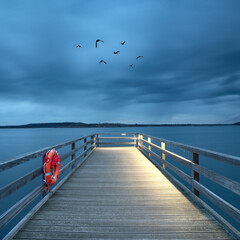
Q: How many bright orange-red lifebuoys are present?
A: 1